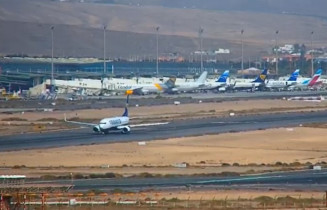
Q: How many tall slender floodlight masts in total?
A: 7